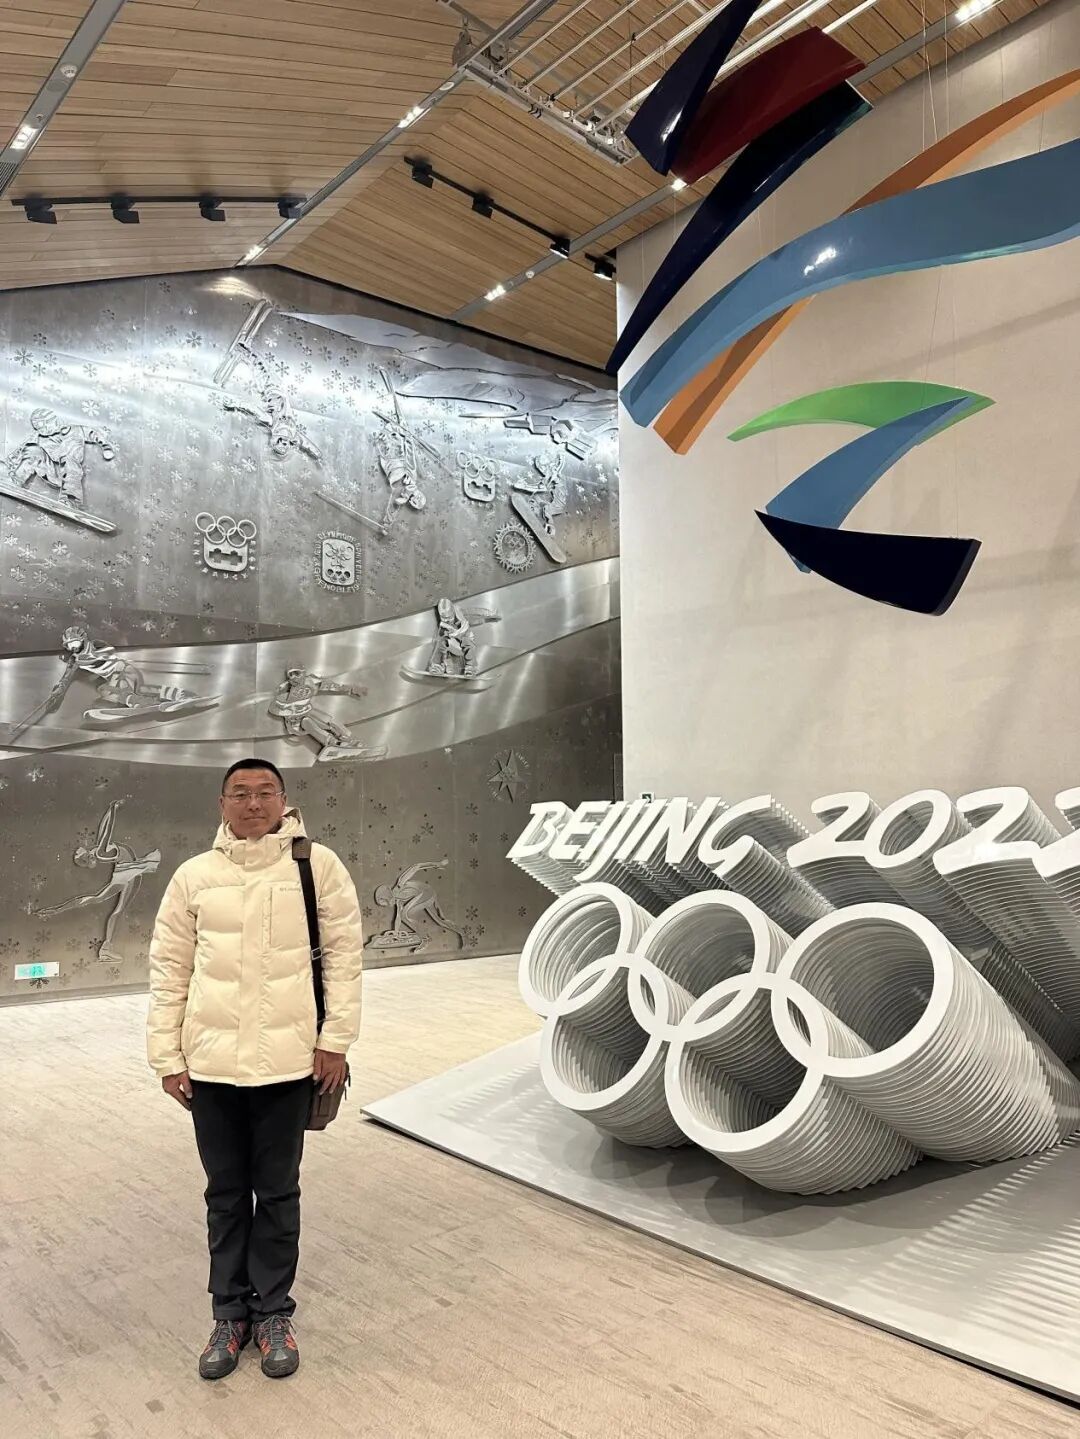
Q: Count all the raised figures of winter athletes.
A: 9